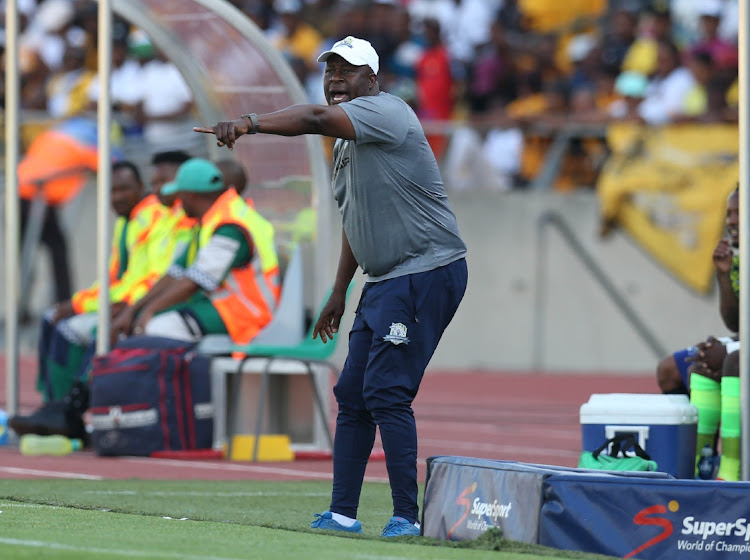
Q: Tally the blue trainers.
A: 2